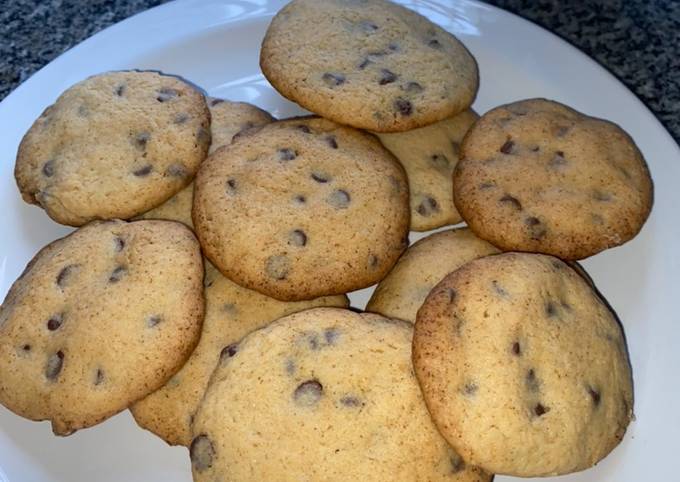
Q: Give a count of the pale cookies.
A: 11